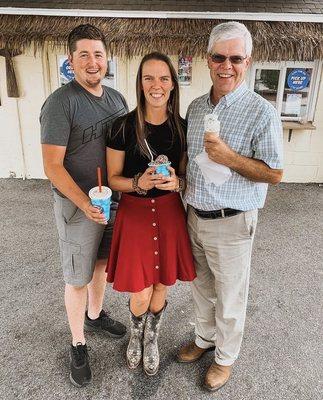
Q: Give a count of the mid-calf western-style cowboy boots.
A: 2